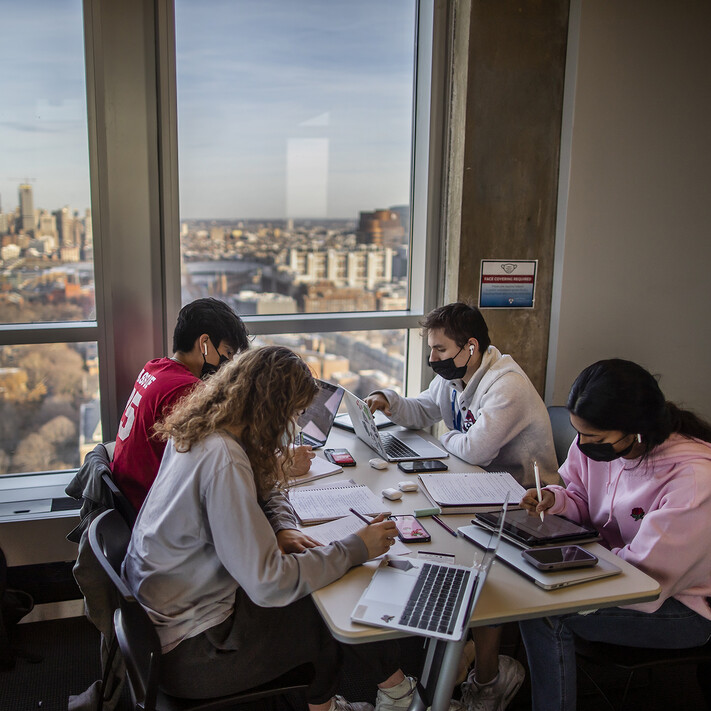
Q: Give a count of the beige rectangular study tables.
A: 1